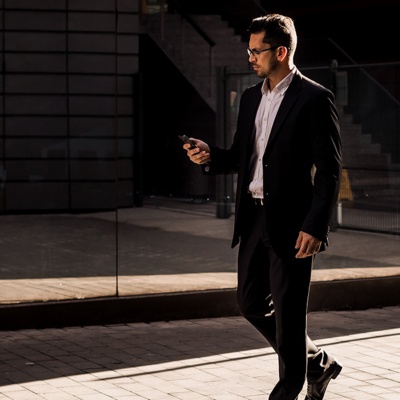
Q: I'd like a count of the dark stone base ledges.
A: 1